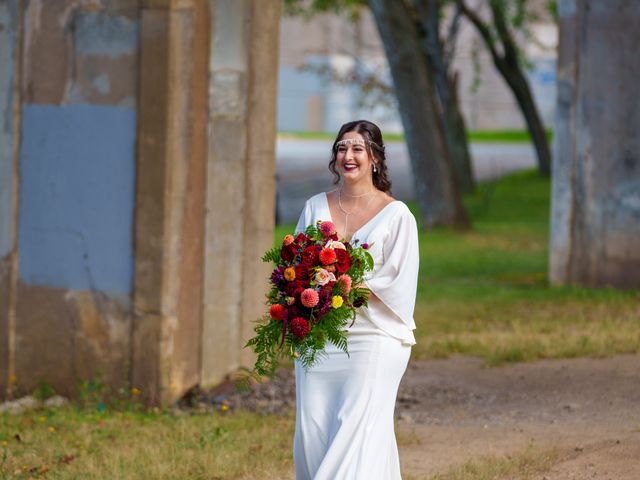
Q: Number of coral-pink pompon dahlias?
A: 3